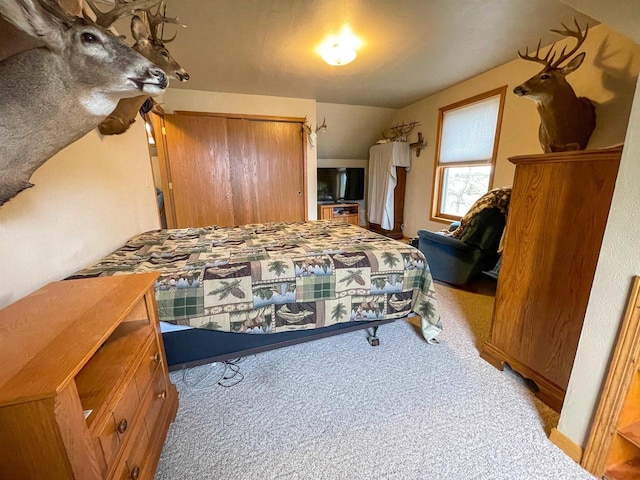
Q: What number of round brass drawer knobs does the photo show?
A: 4